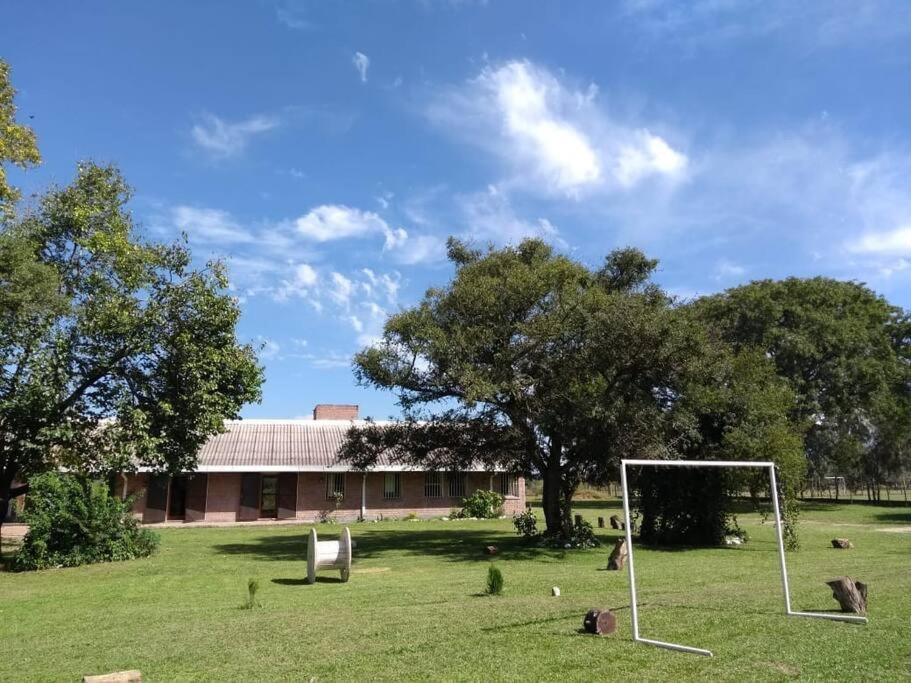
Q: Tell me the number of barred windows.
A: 5